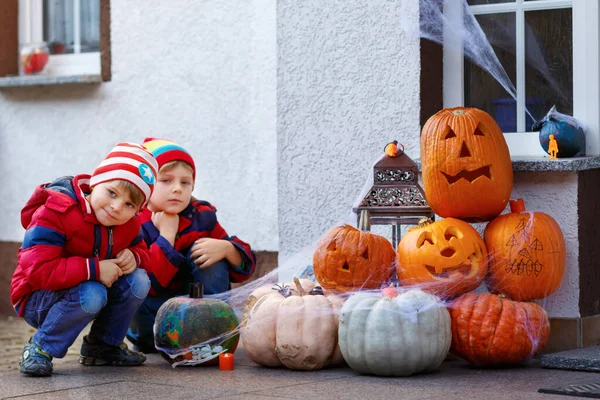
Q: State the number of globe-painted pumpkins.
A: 1